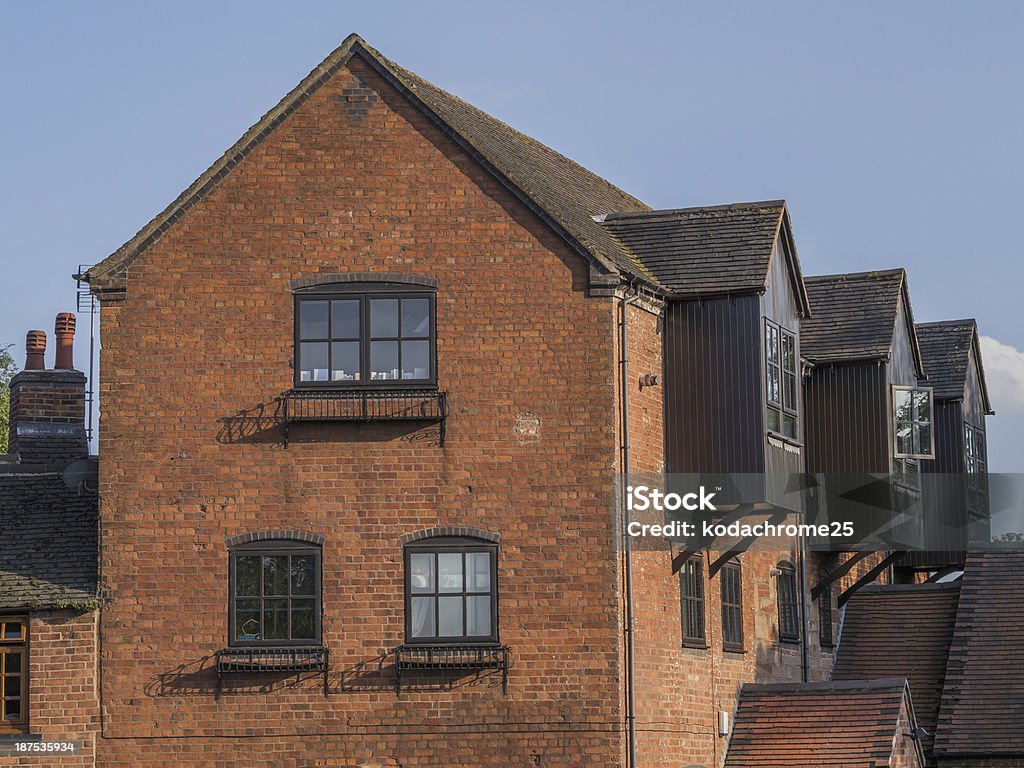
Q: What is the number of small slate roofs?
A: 3